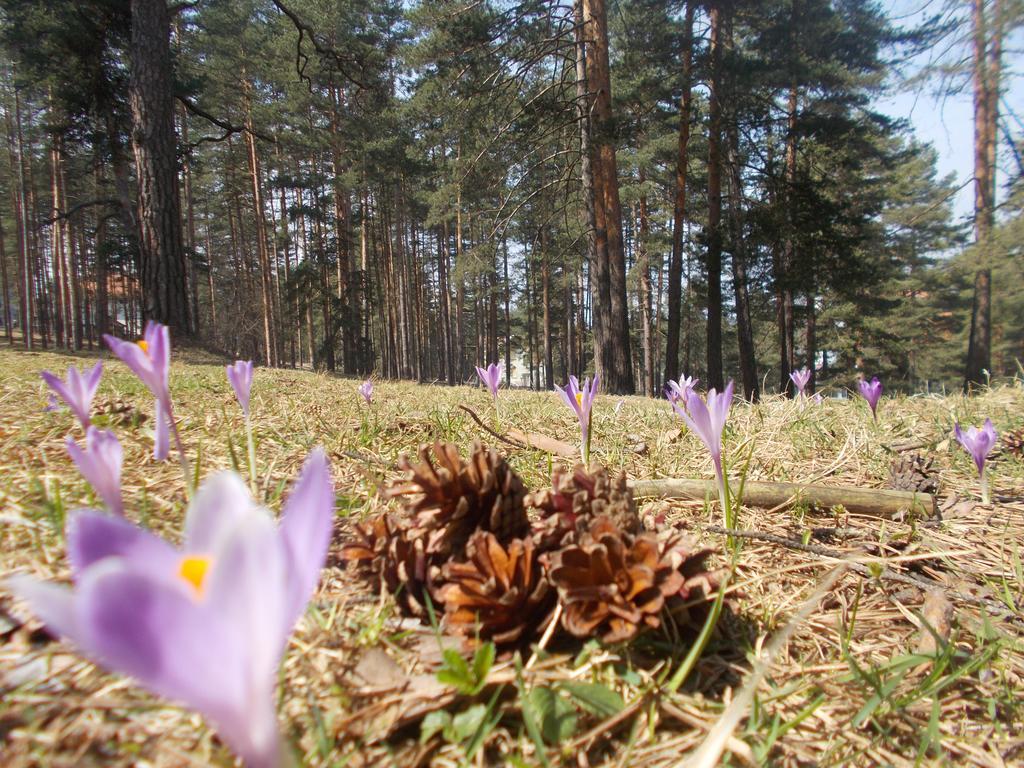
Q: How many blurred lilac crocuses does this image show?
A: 1